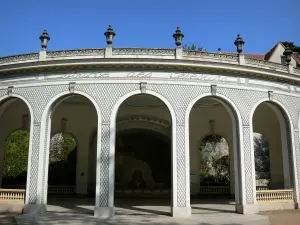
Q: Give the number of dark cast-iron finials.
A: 5